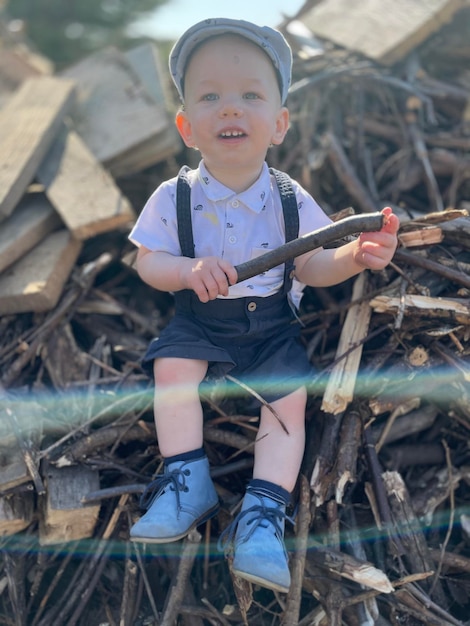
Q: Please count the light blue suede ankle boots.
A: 2